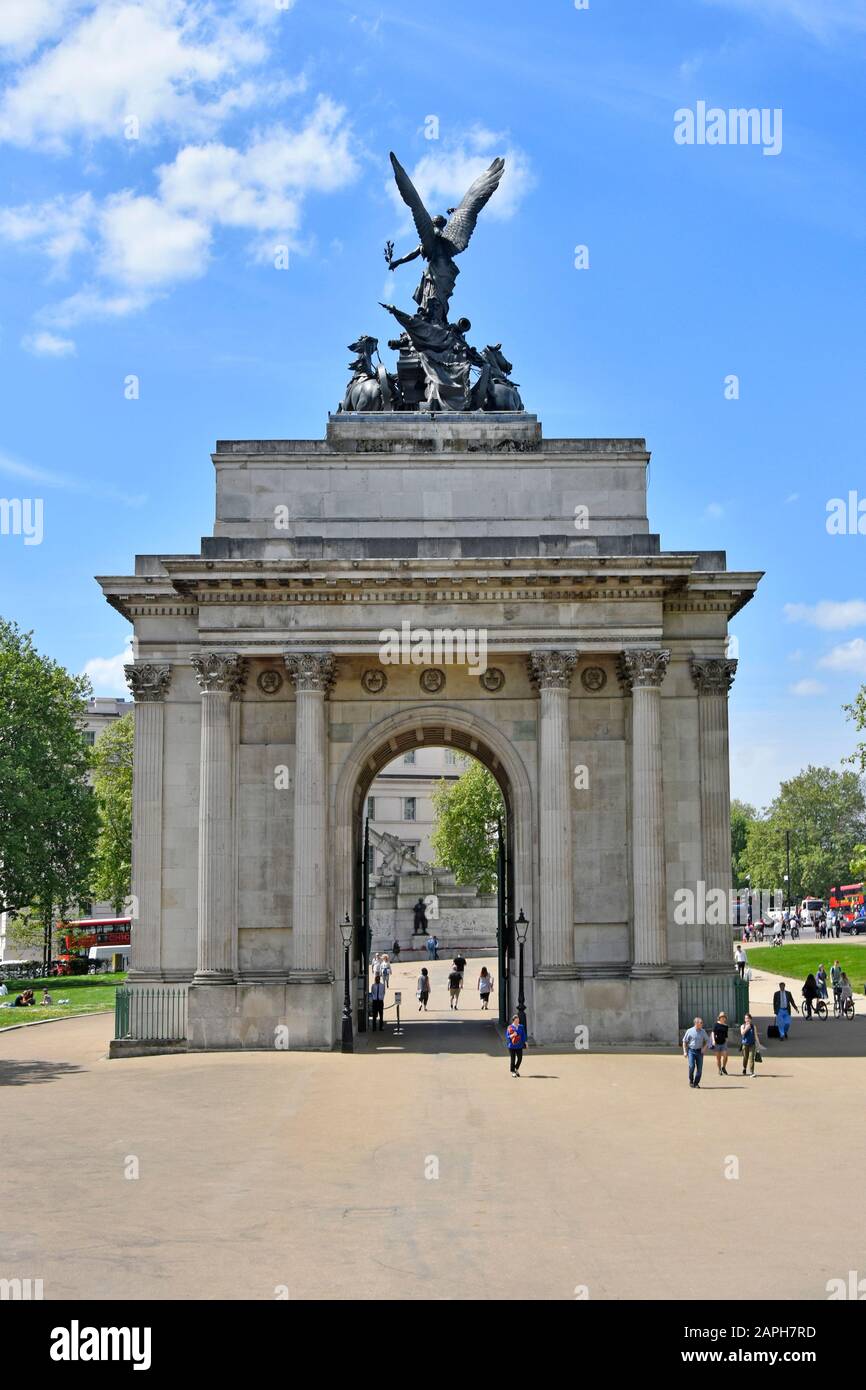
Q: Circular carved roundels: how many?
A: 5